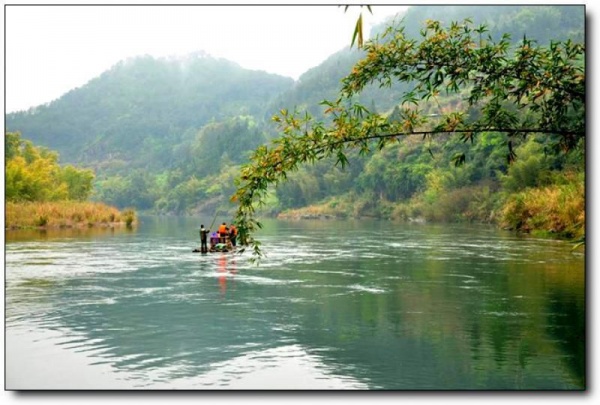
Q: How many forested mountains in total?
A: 2